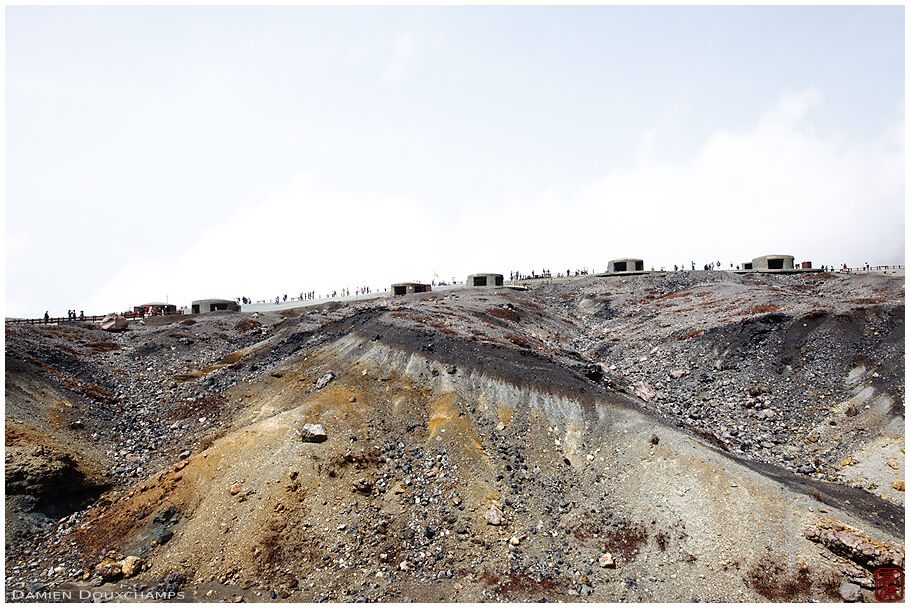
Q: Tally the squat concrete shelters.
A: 6